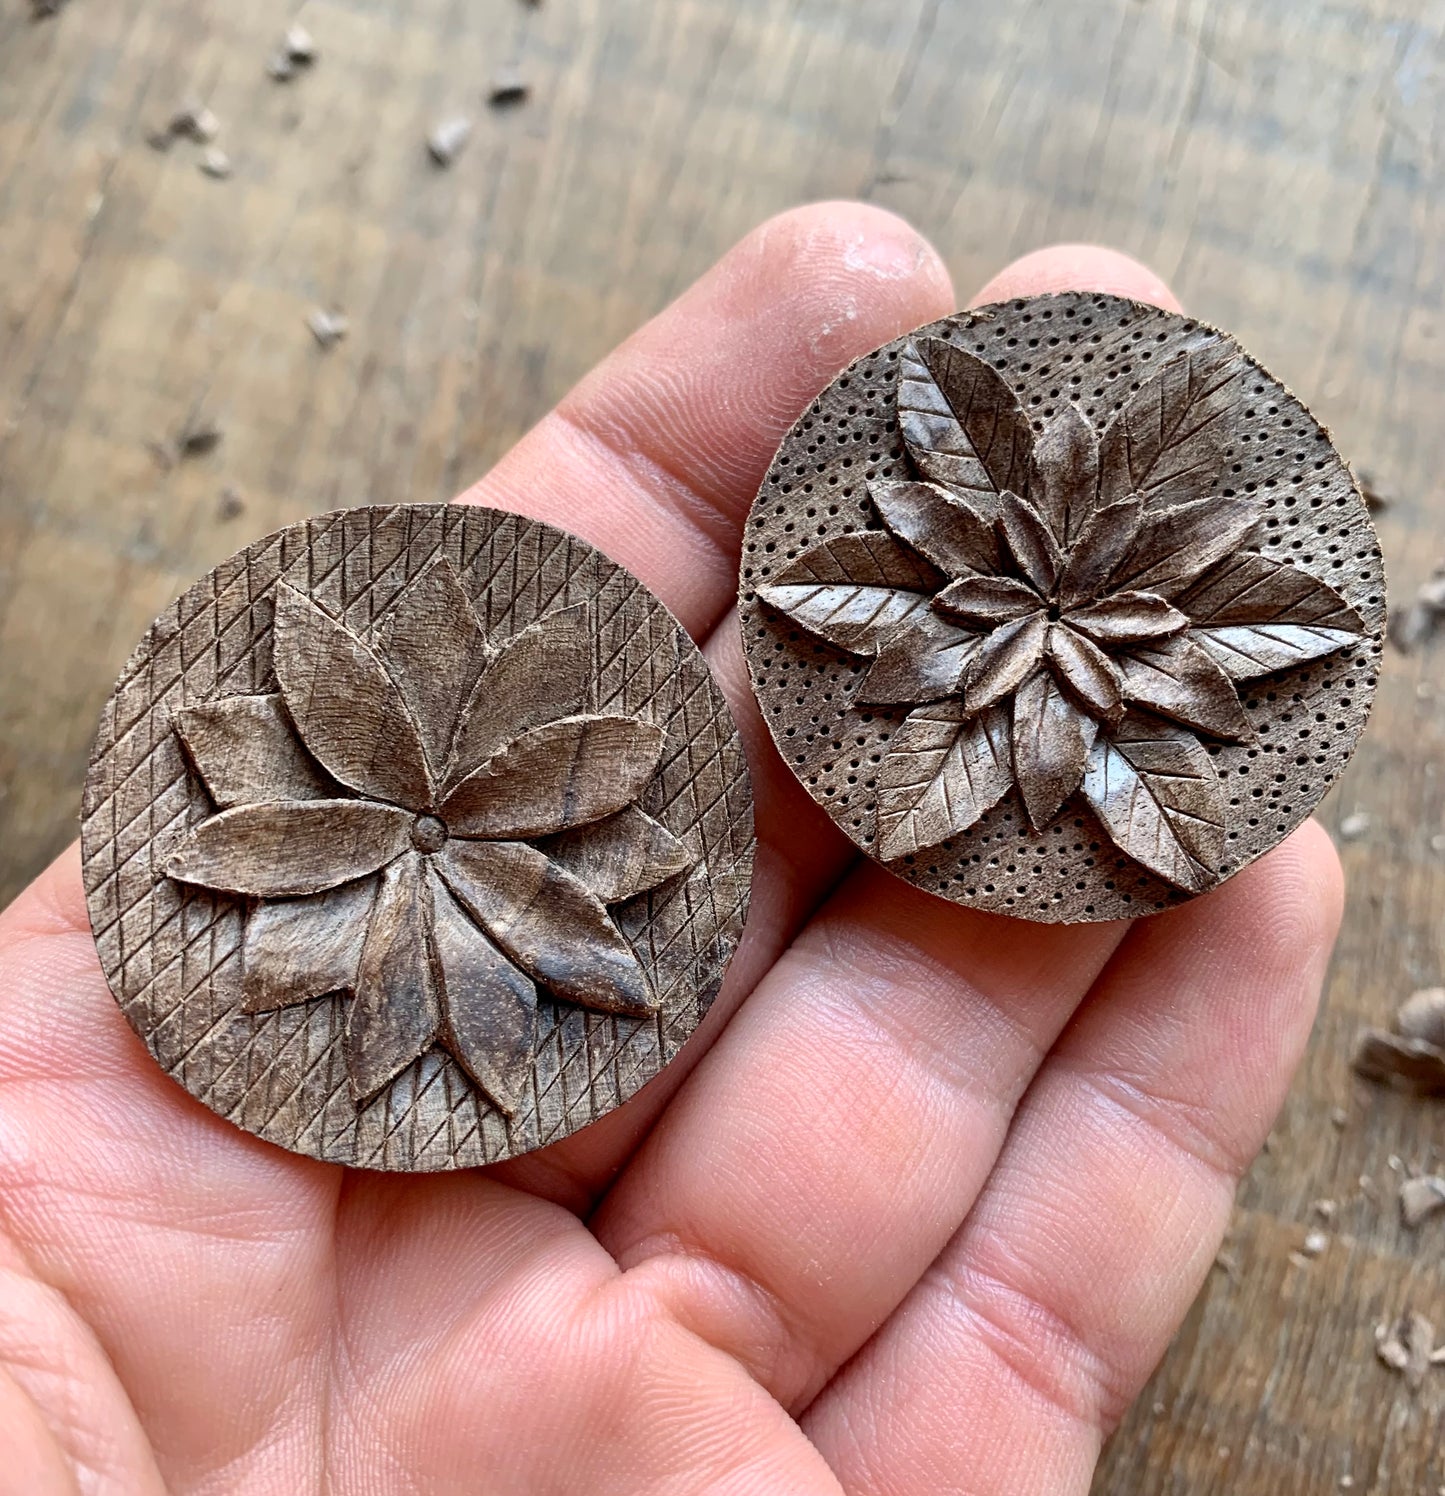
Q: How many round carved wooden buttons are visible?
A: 2